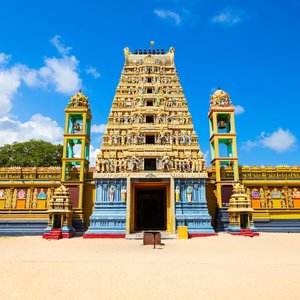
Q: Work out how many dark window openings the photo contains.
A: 7